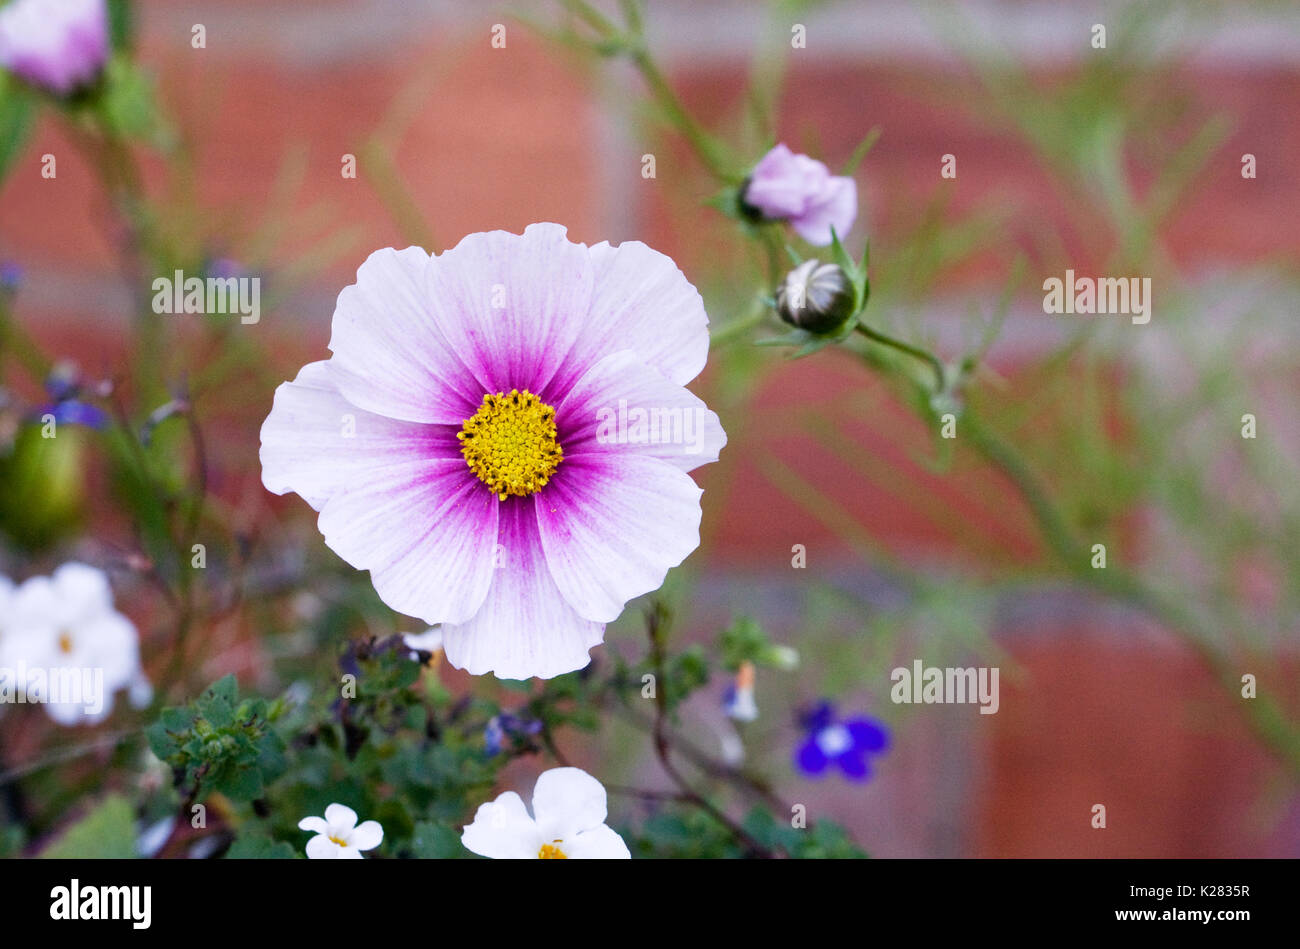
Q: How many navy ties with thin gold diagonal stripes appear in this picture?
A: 0